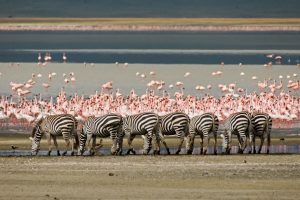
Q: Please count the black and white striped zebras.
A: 7